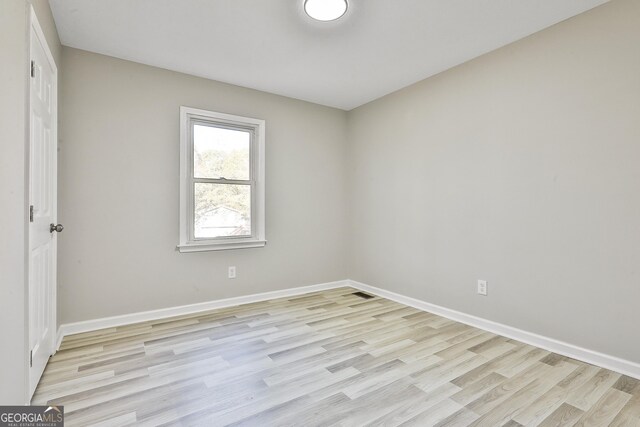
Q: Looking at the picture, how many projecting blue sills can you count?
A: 0